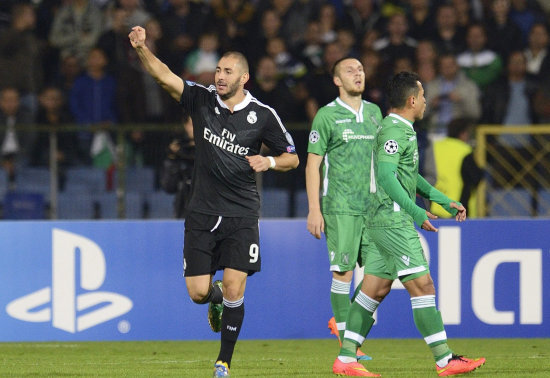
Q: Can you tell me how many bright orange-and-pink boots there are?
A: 2